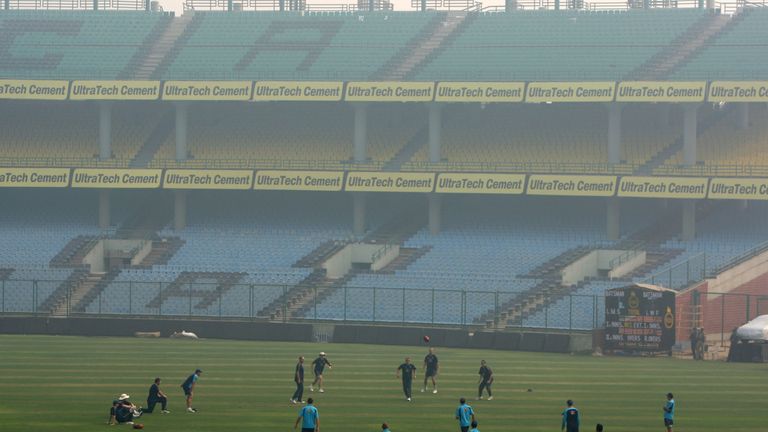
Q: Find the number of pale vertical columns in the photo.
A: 12